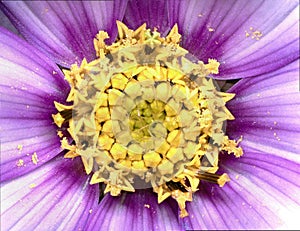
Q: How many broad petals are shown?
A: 8